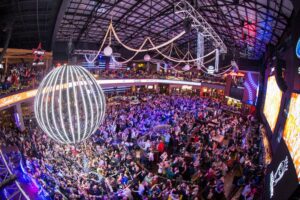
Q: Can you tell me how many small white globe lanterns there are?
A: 3